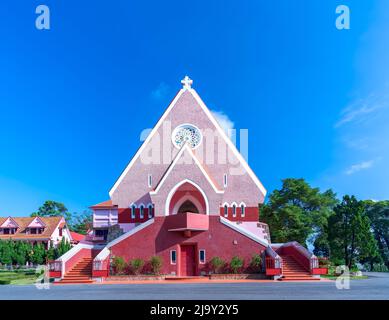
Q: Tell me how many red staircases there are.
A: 2